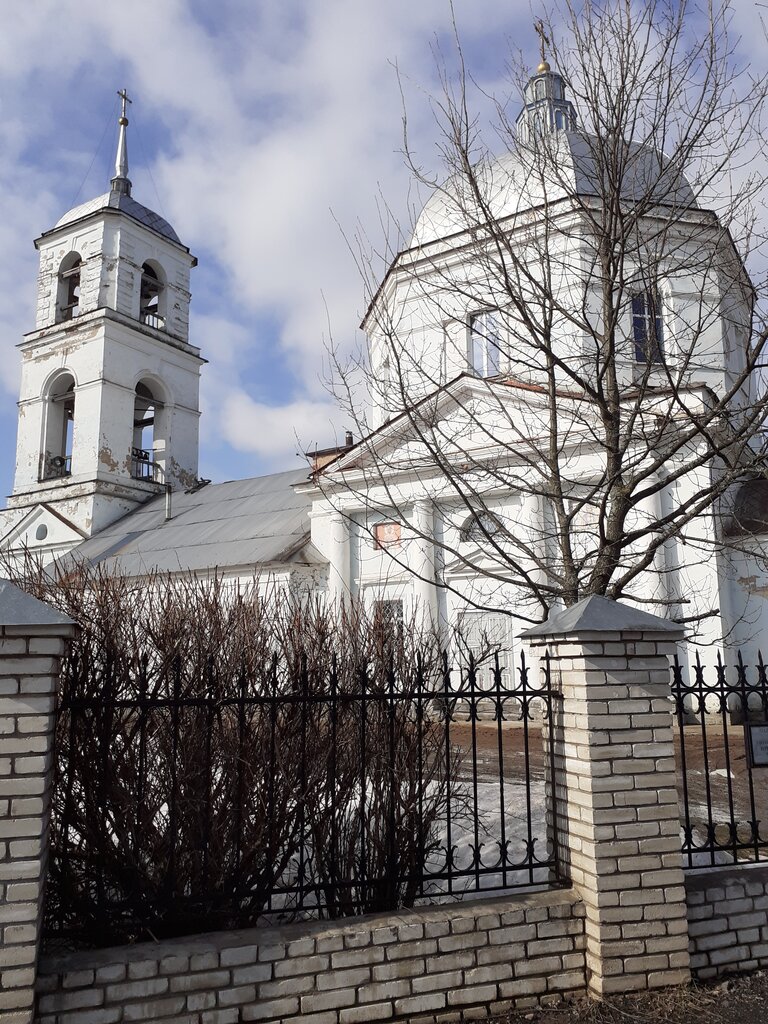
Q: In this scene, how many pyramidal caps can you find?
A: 2